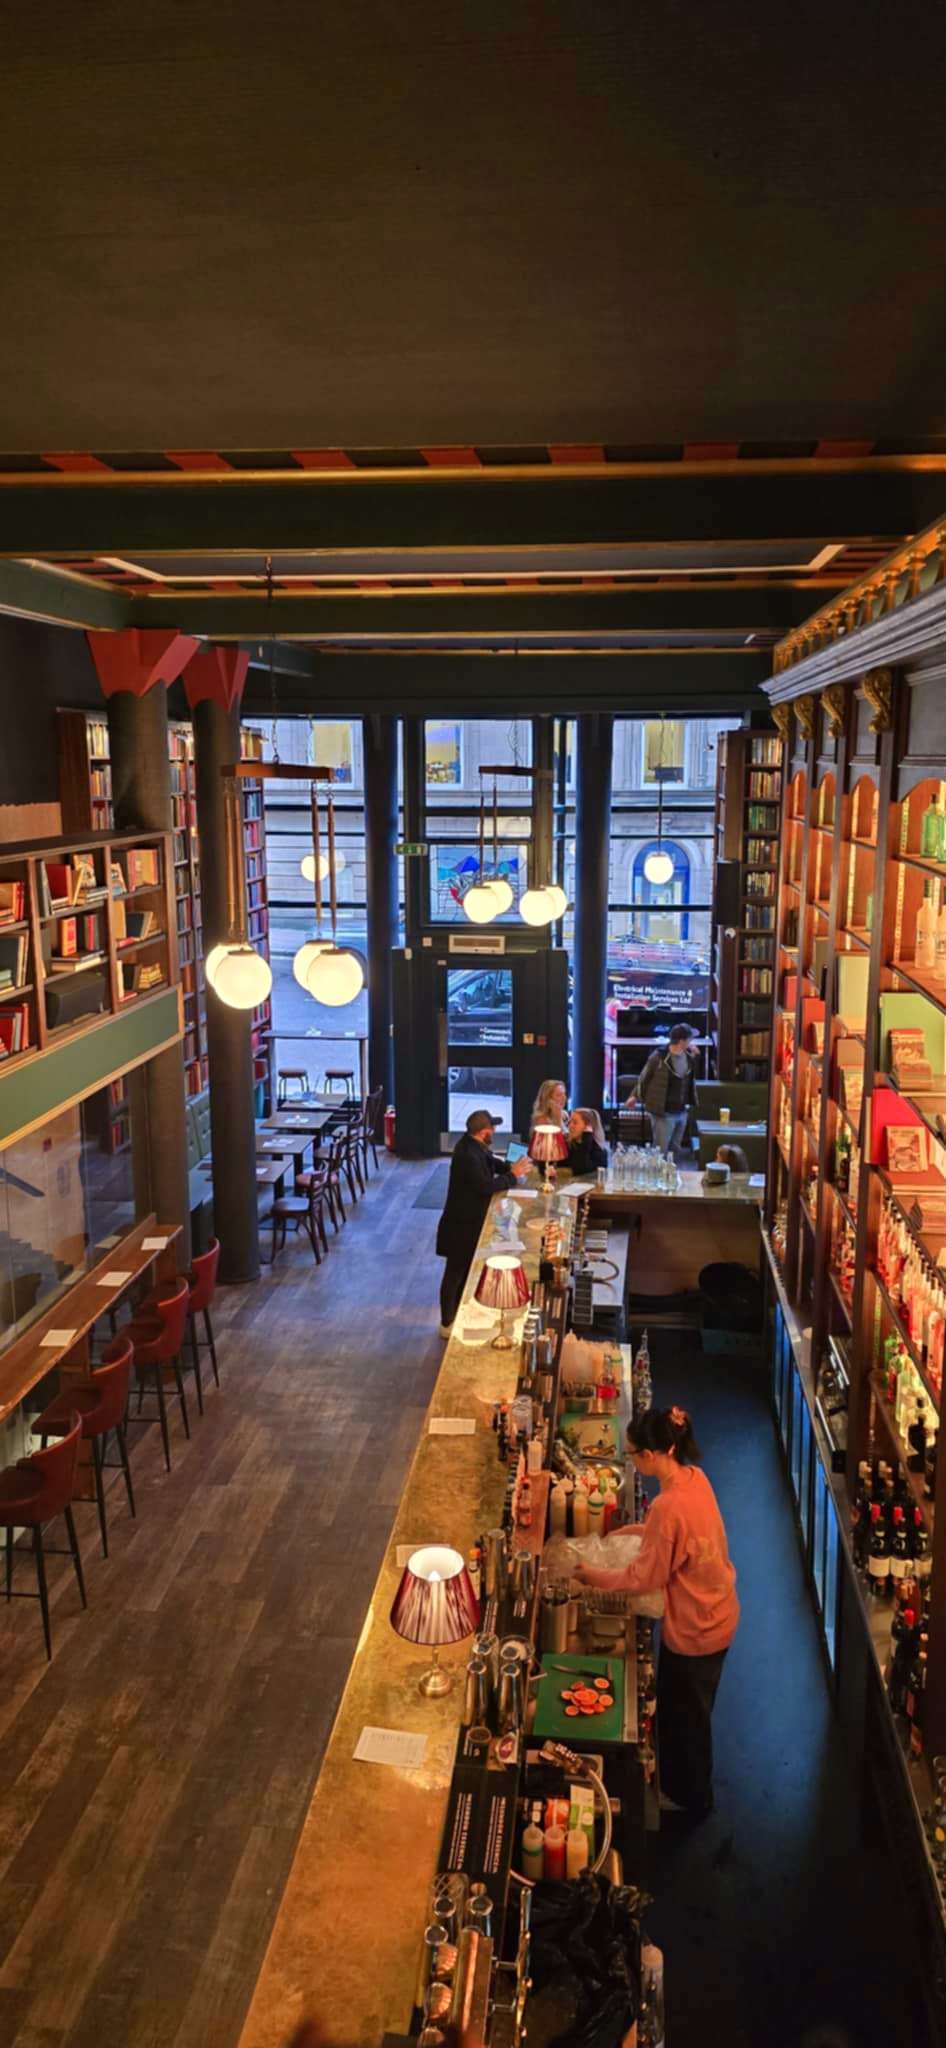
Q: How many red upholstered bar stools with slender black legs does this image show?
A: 4